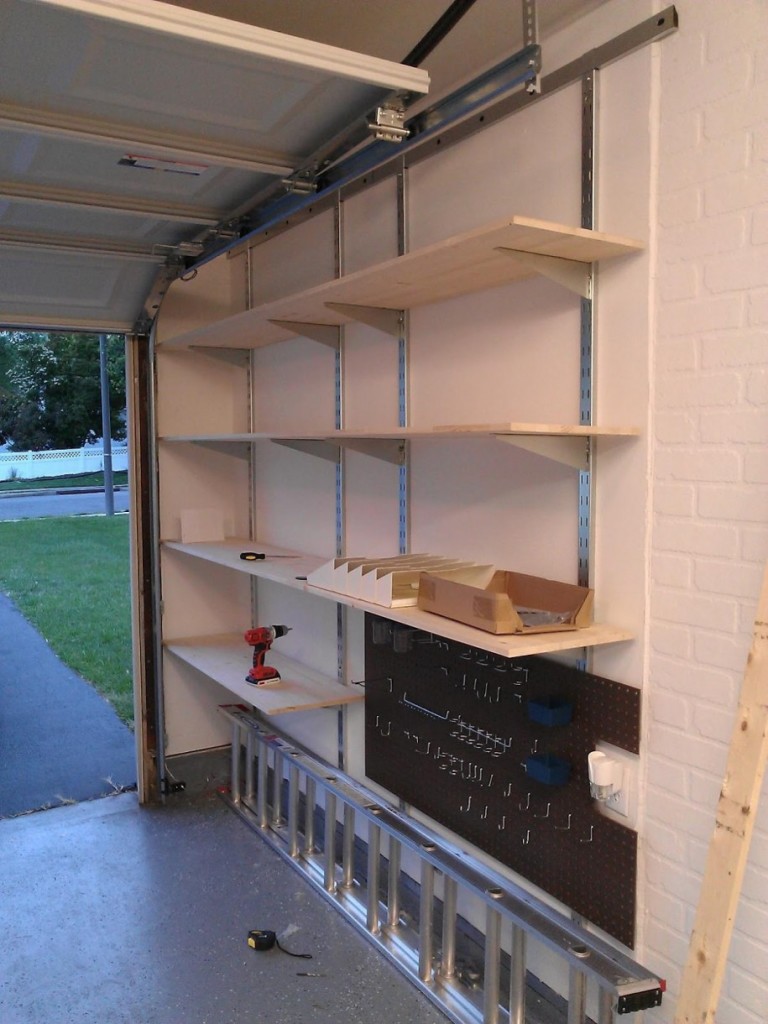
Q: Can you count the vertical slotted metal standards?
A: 4